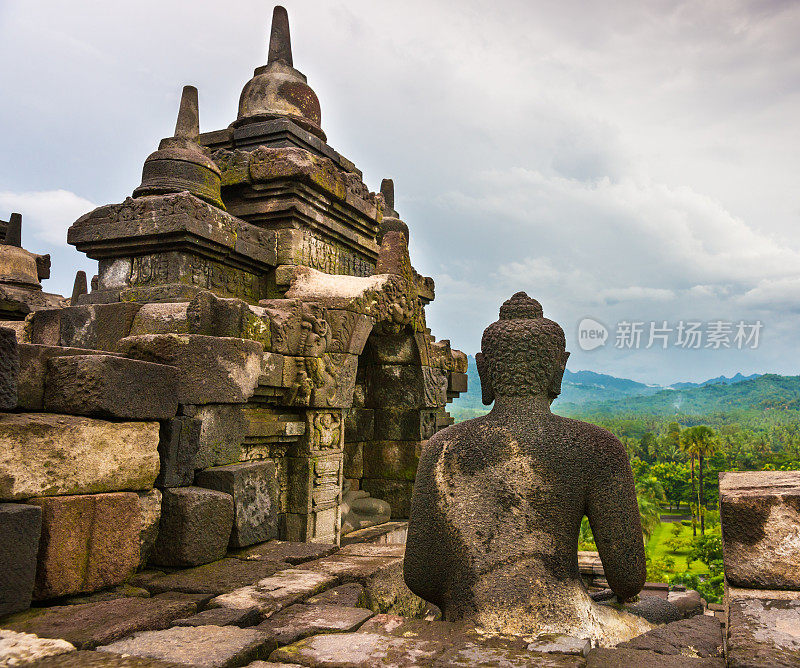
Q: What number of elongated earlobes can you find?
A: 2